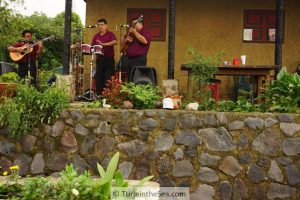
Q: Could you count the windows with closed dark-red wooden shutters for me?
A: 2